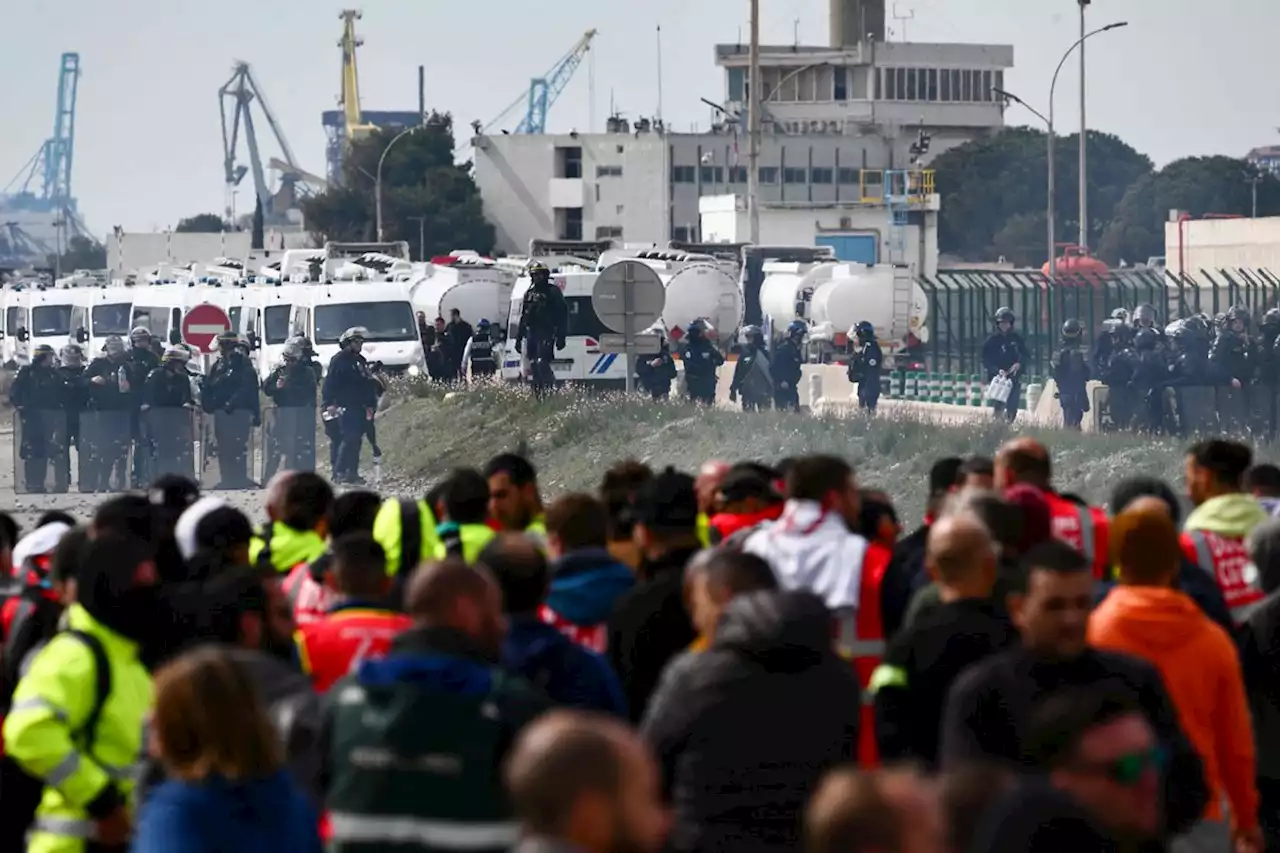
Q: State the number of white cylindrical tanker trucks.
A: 4